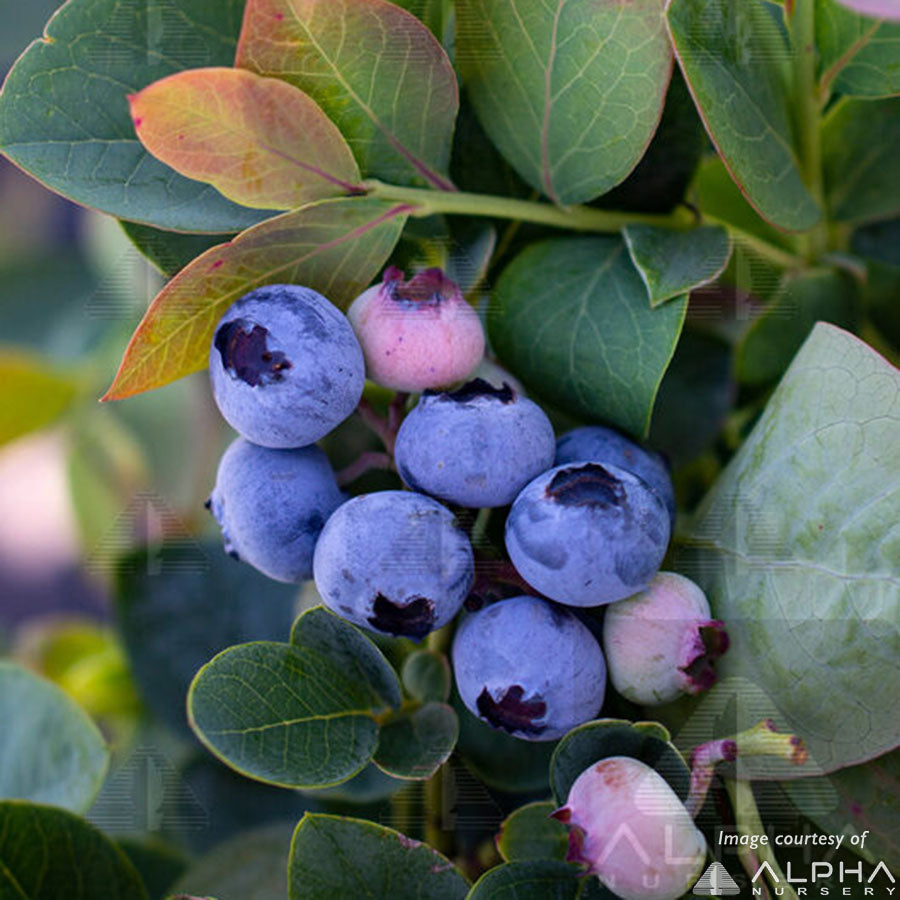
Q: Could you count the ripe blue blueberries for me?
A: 7